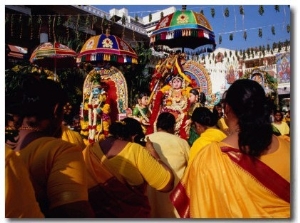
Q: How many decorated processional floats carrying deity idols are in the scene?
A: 2